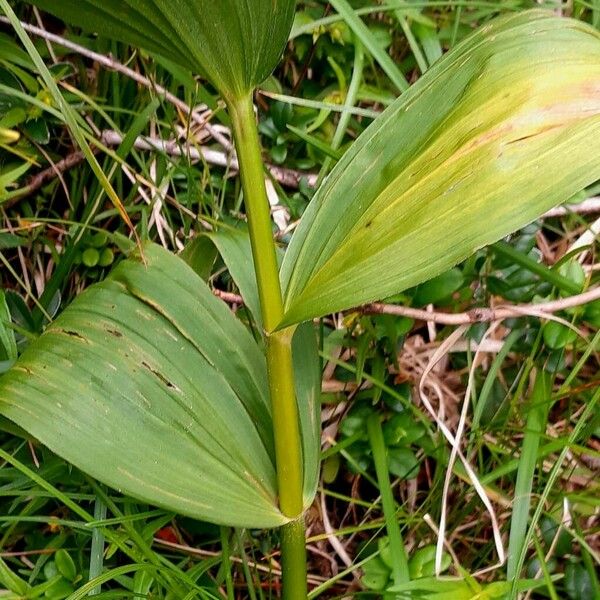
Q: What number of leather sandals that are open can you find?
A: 0